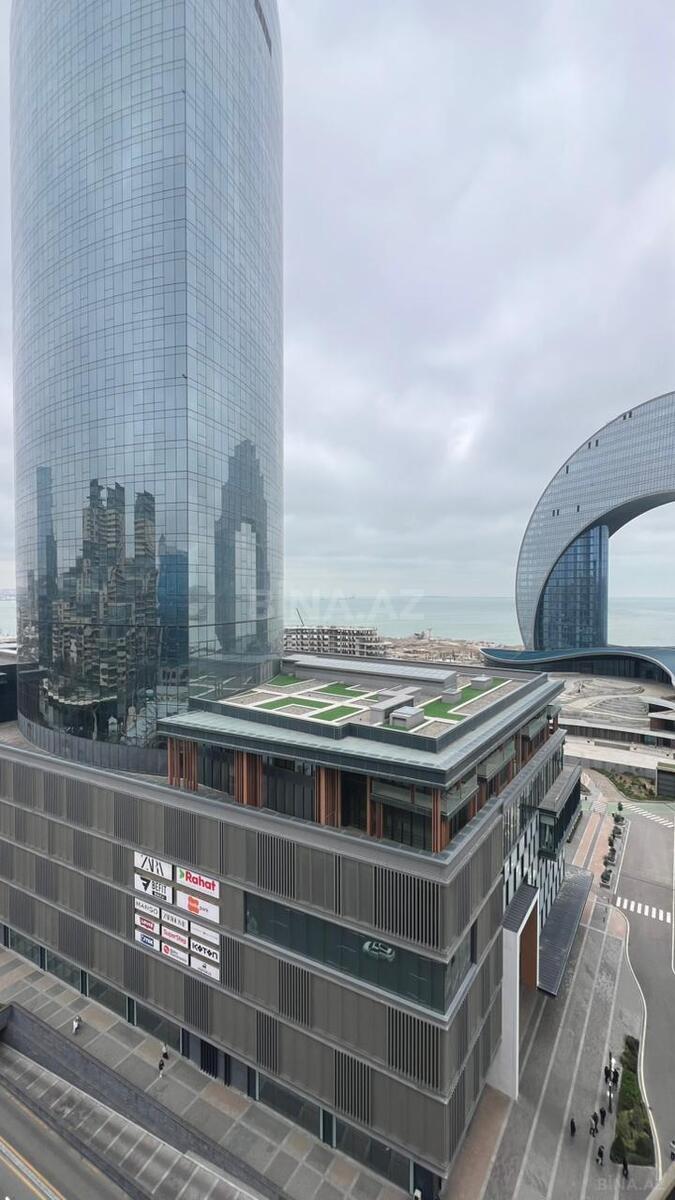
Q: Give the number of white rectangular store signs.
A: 13